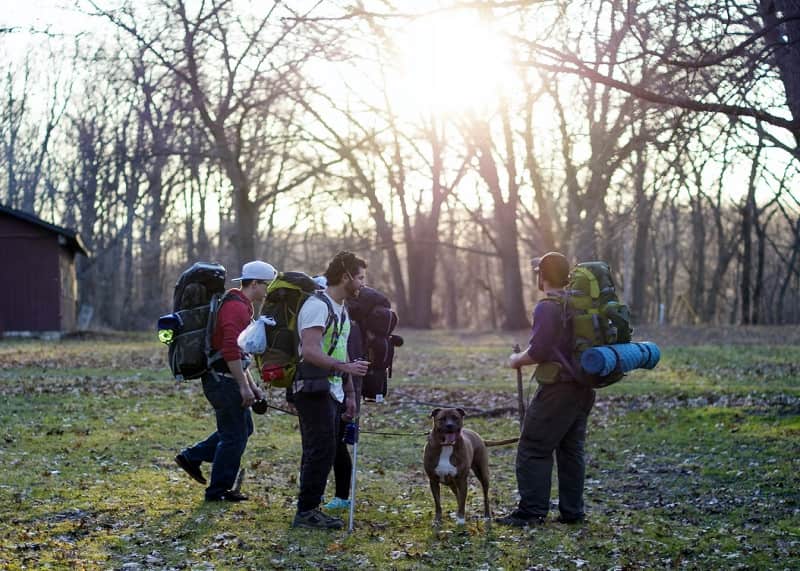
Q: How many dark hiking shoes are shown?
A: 5